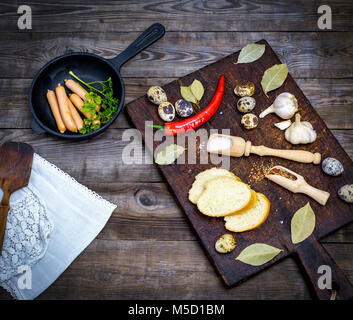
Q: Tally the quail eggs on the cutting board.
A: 9